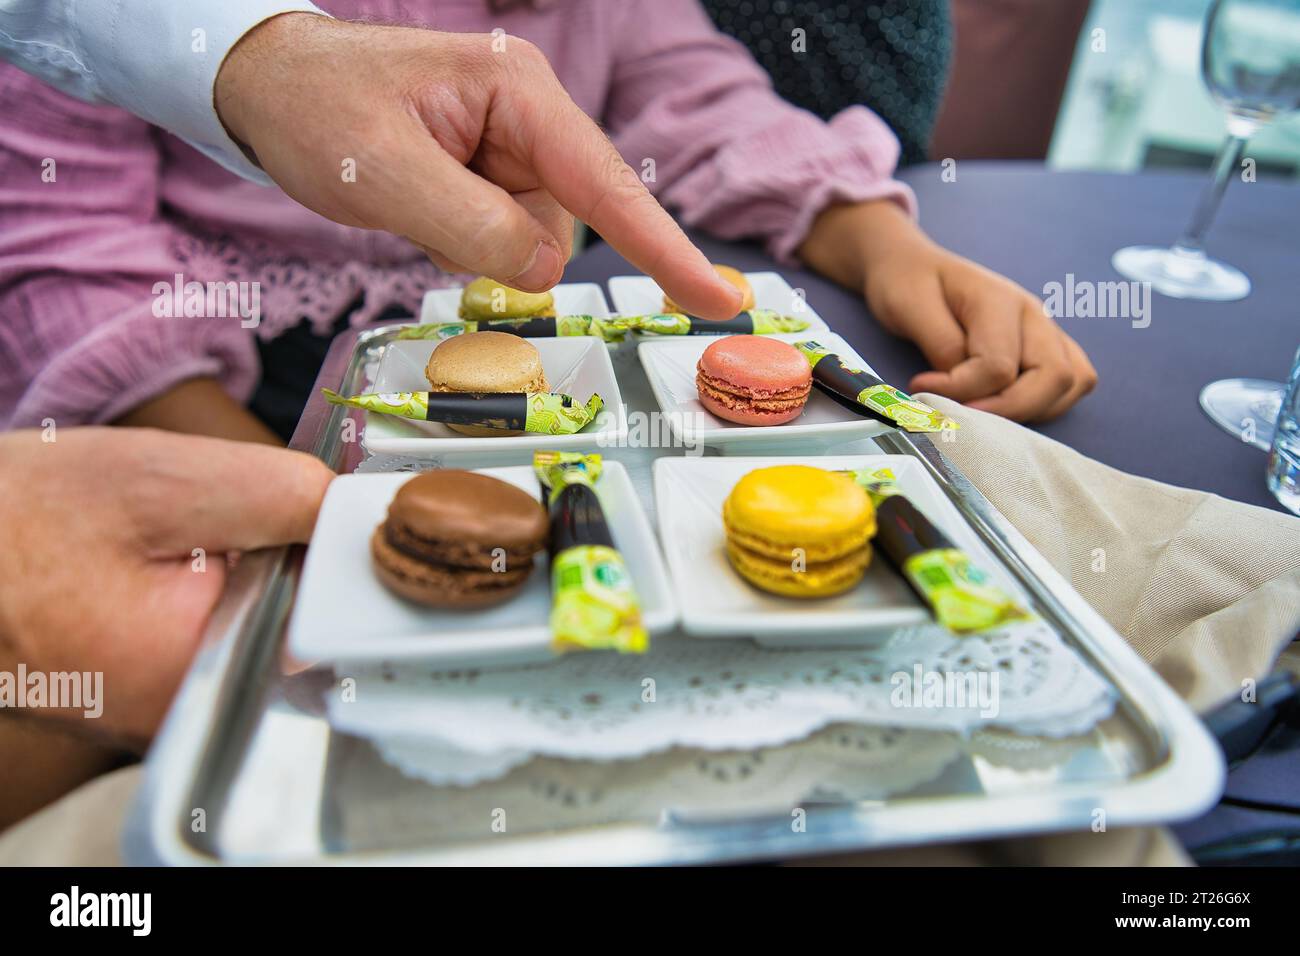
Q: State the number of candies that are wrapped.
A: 6